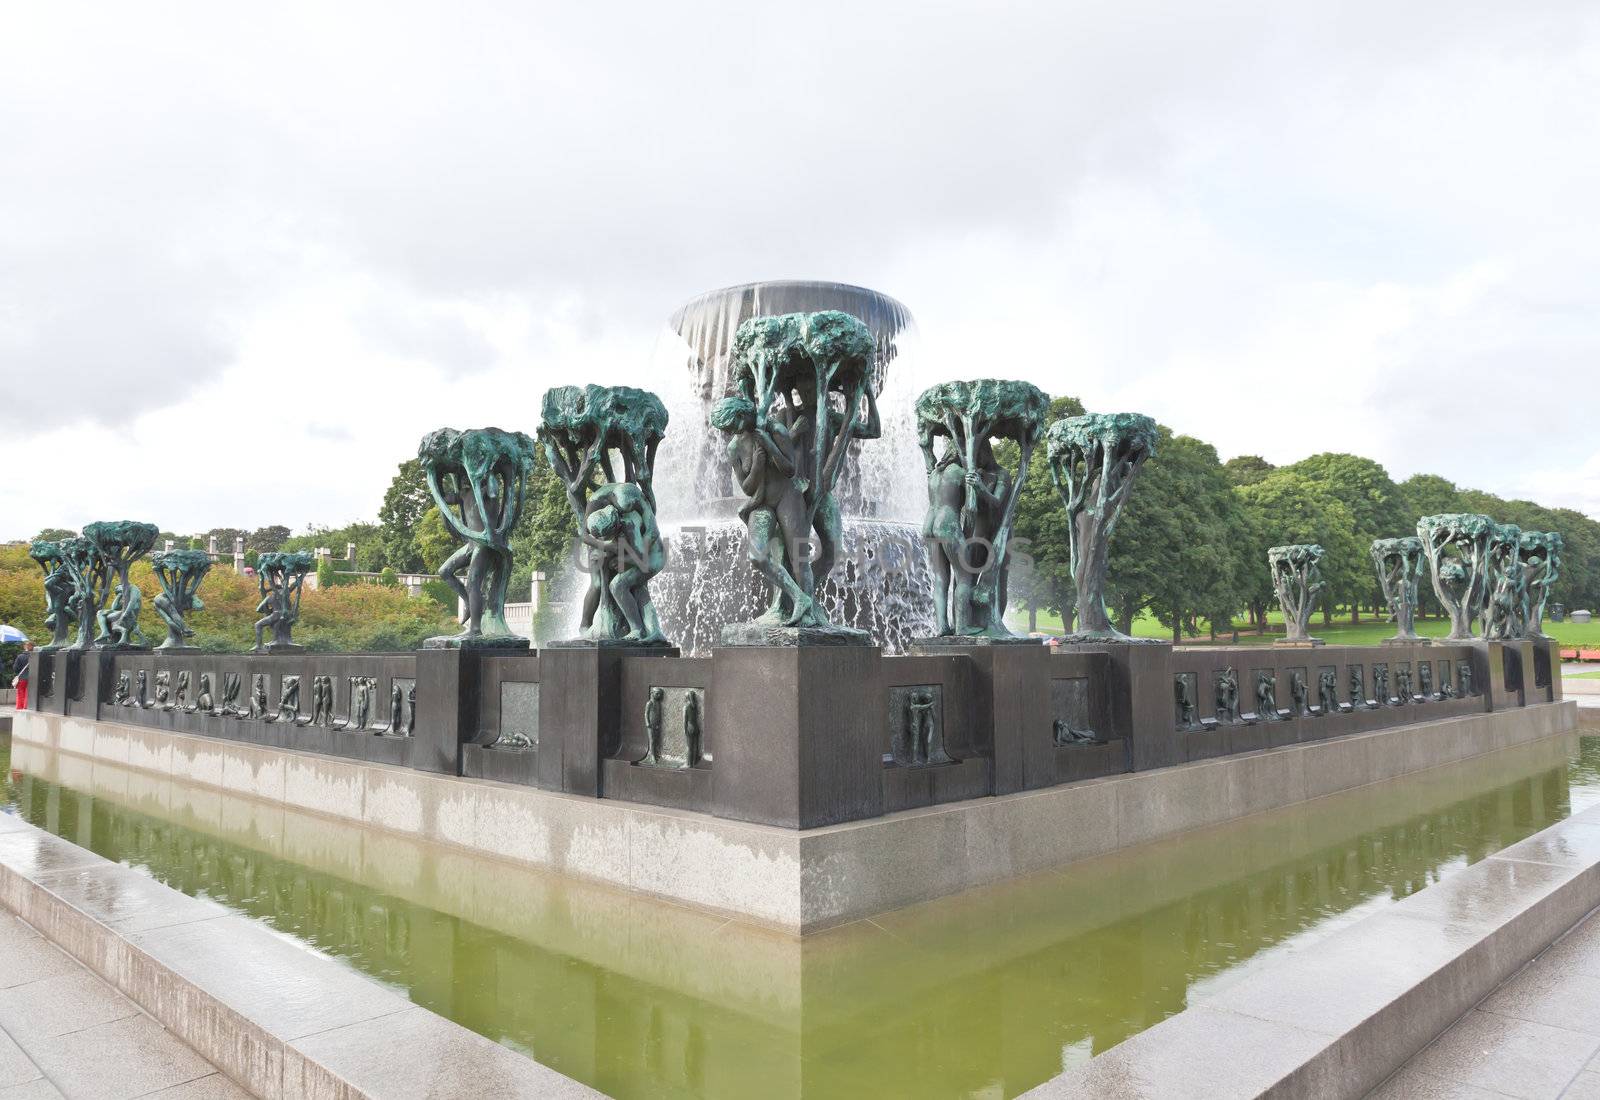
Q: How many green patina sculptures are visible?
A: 15